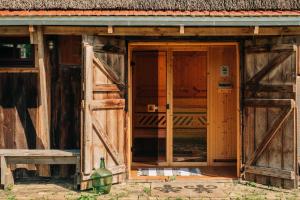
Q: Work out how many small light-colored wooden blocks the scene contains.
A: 4